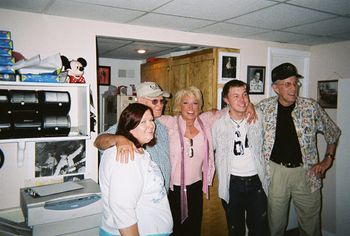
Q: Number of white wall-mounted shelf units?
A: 1